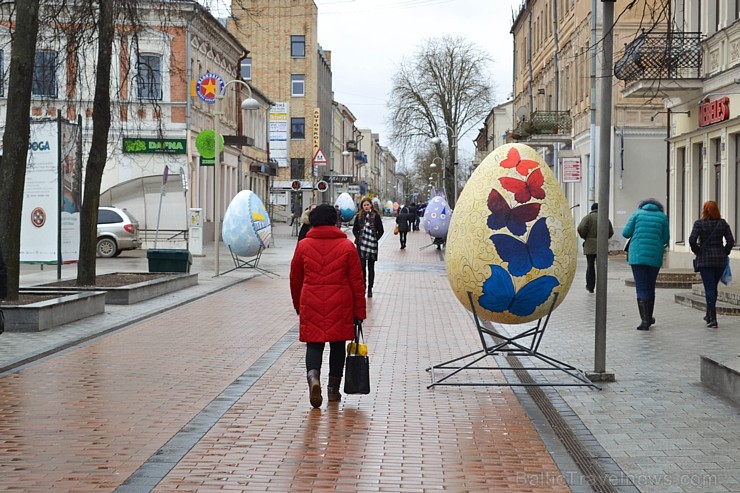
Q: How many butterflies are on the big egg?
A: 5